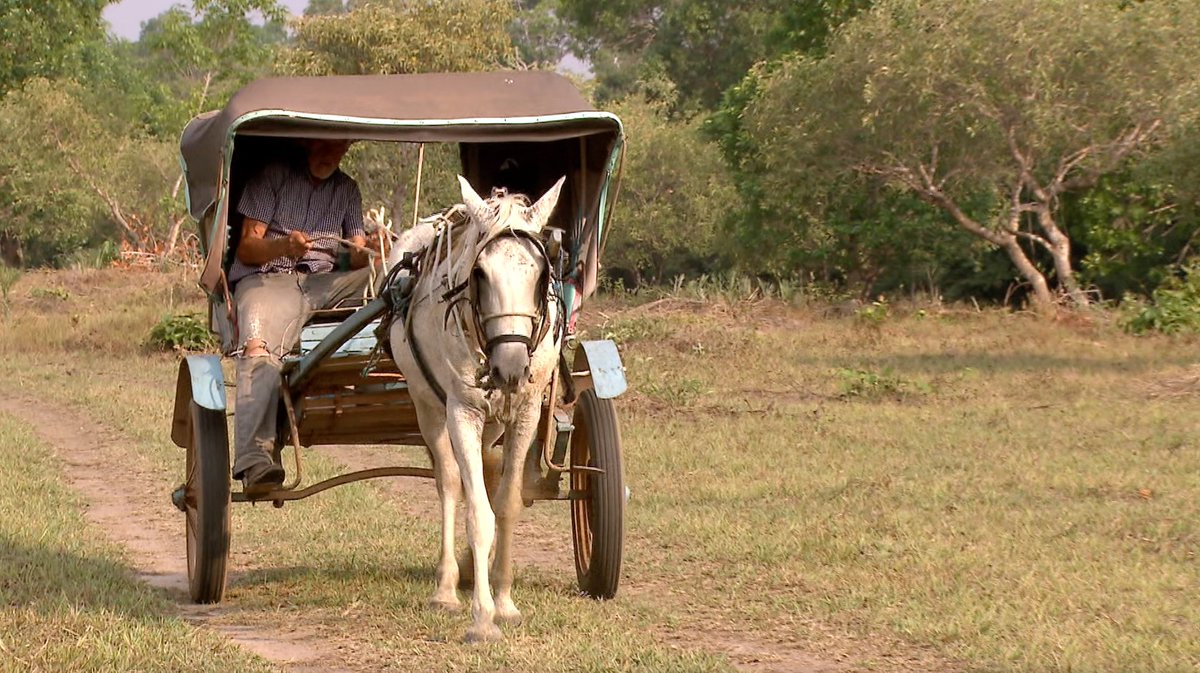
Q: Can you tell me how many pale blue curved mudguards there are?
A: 2